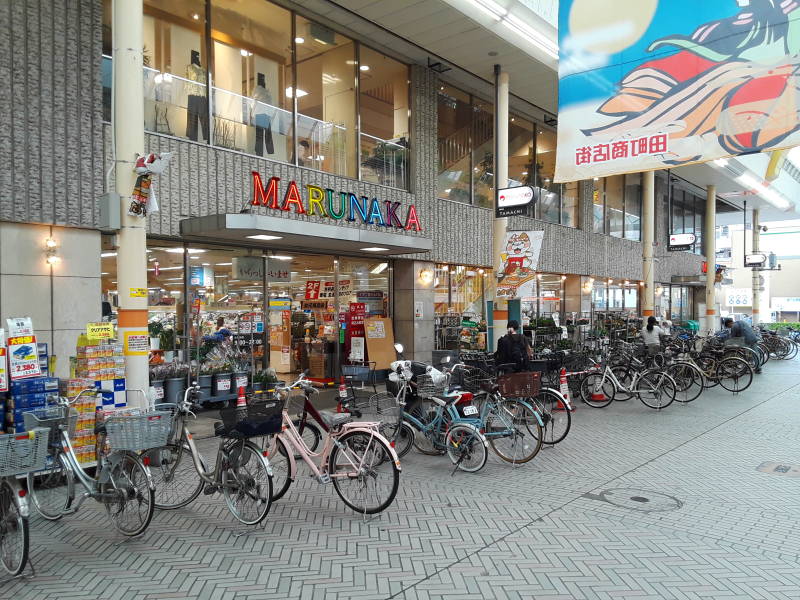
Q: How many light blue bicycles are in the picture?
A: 2